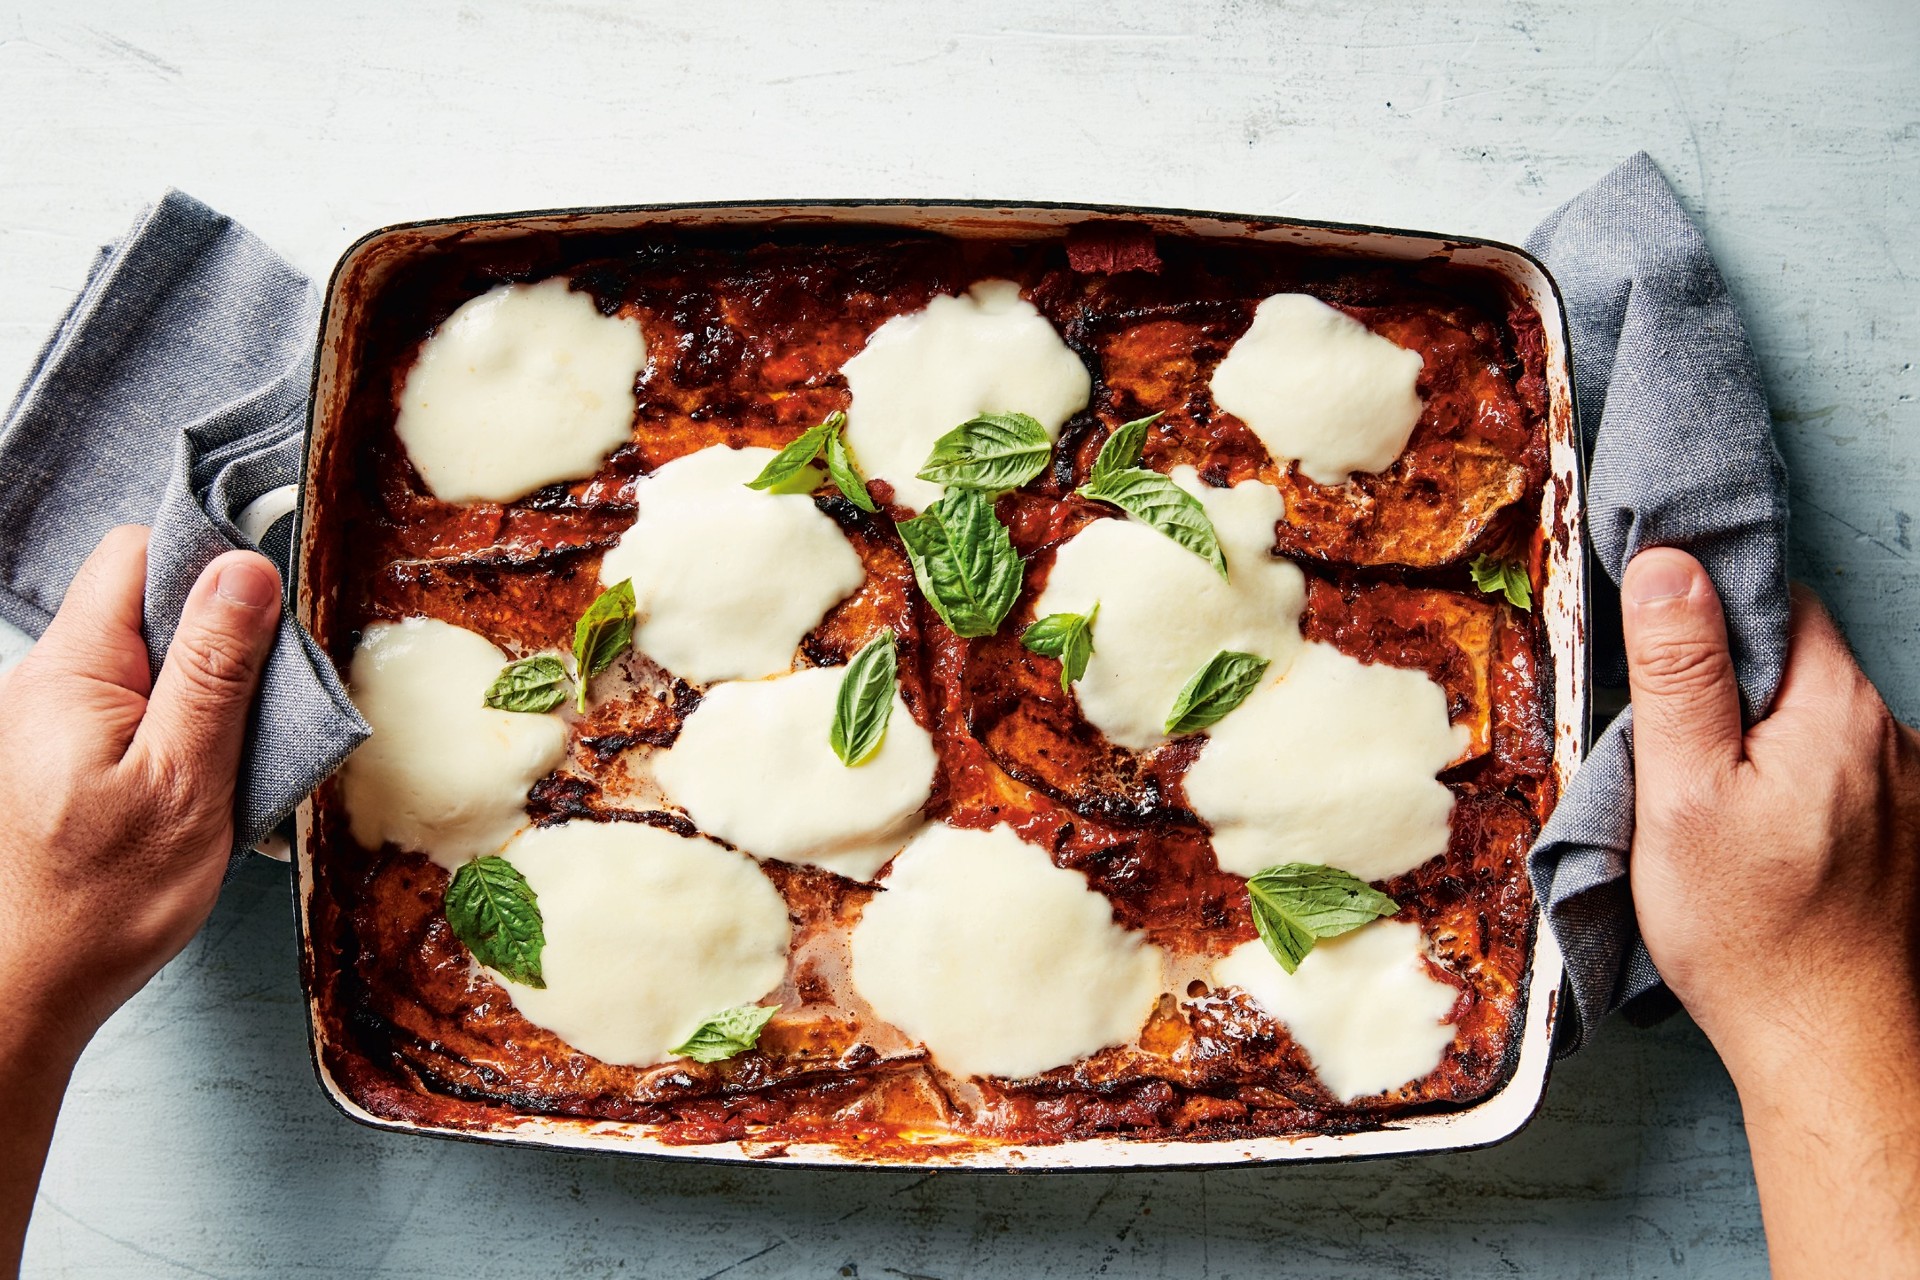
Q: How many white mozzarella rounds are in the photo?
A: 11